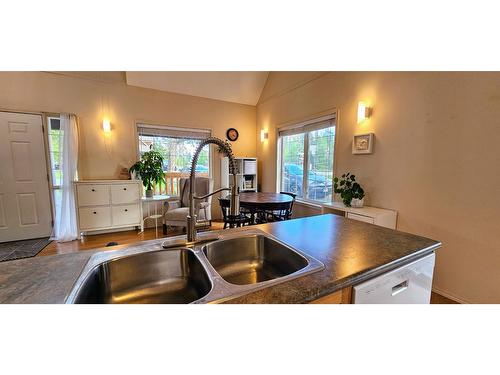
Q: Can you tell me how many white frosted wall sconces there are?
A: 3